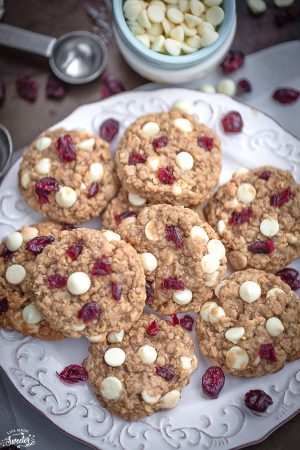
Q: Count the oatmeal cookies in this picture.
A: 9